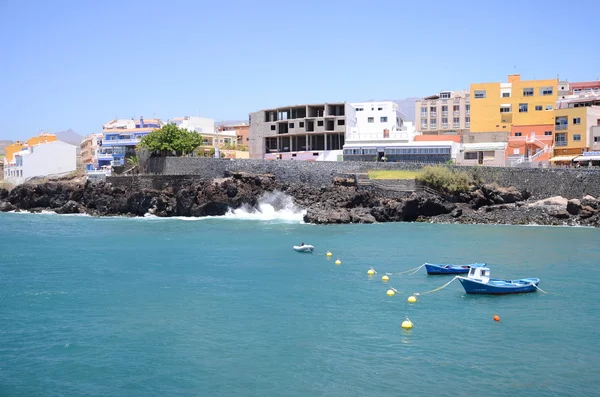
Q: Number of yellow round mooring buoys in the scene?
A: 7